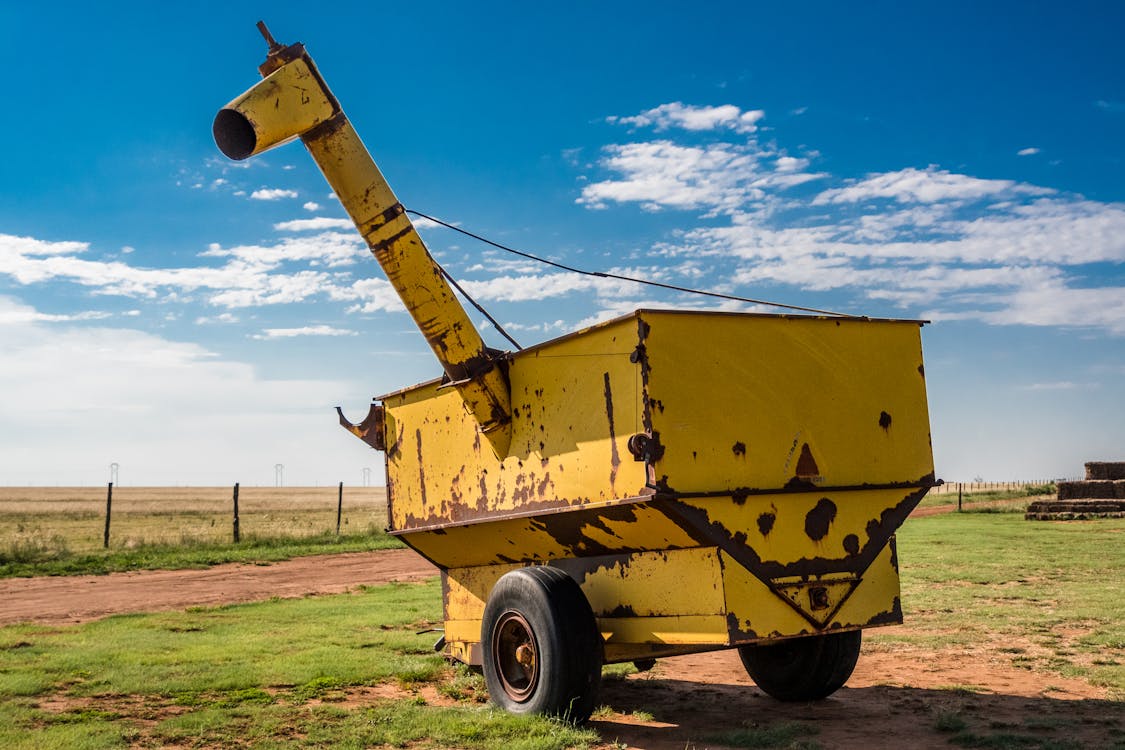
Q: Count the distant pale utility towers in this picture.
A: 3